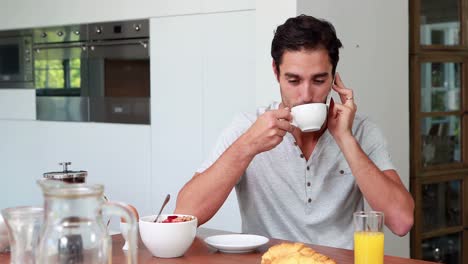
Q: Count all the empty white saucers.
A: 1